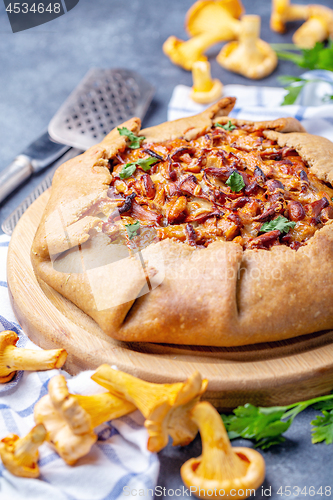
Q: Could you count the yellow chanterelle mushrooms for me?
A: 11